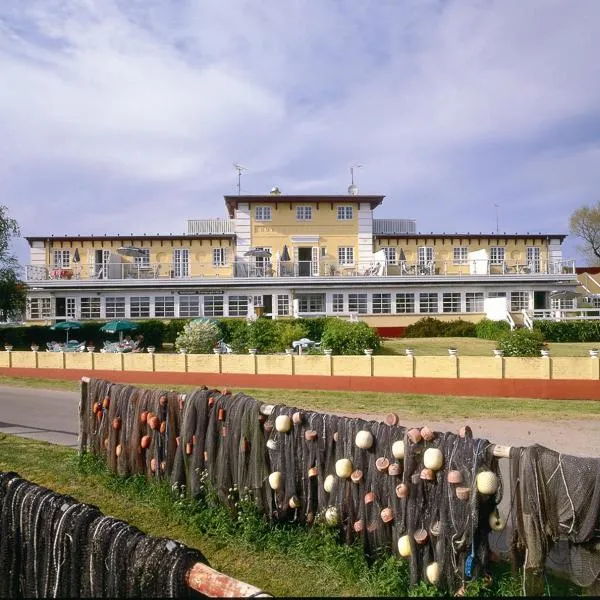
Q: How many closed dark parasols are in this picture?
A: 3